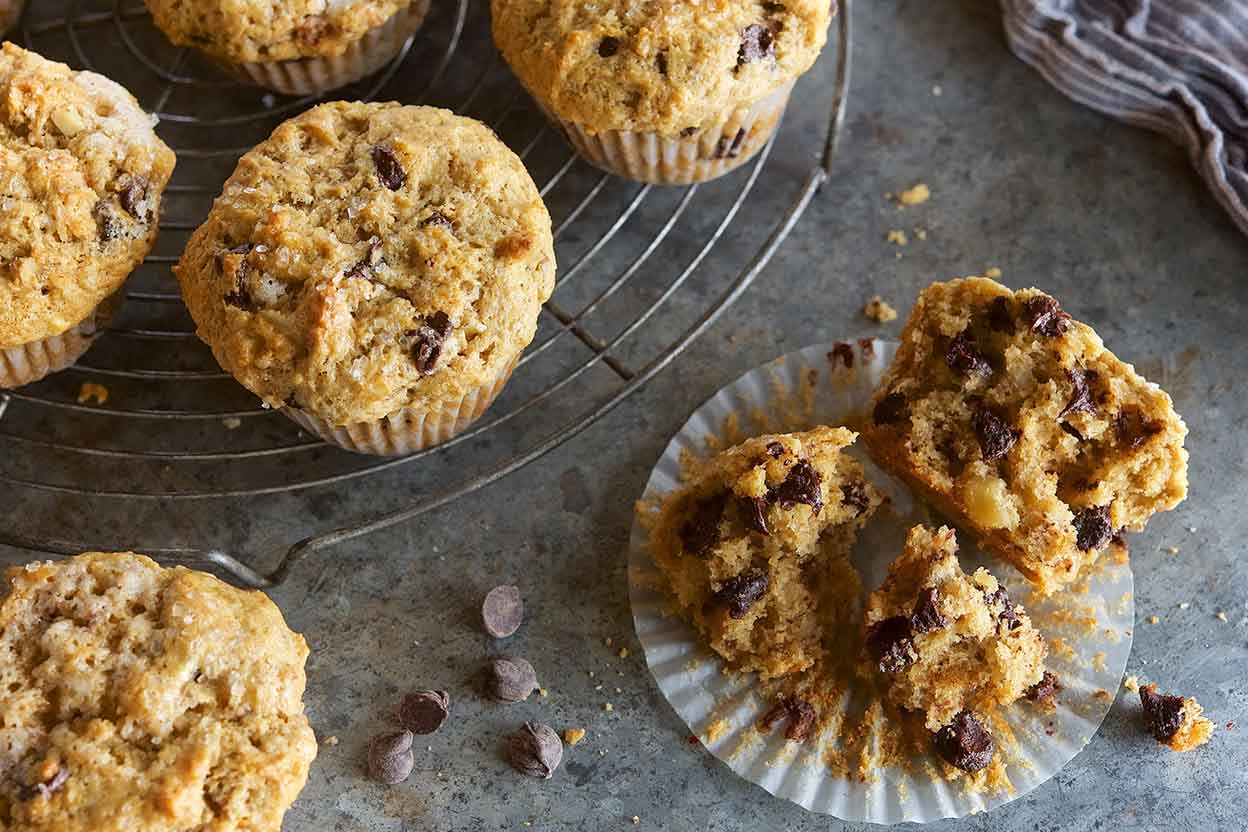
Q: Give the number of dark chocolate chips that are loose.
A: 5